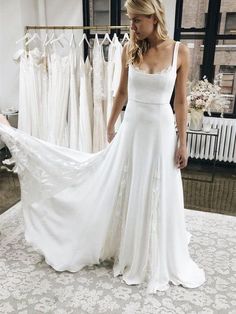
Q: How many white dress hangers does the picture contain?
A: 11